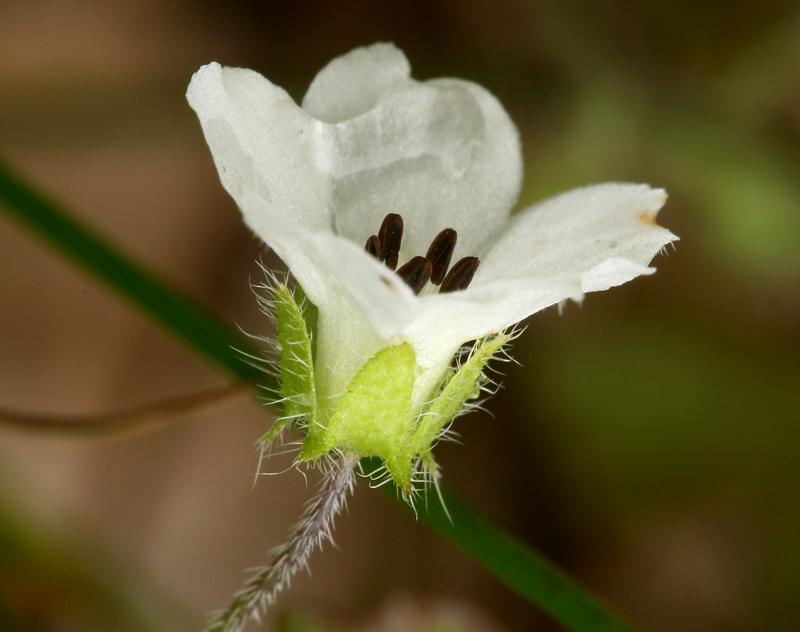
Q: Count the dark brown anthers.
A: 5